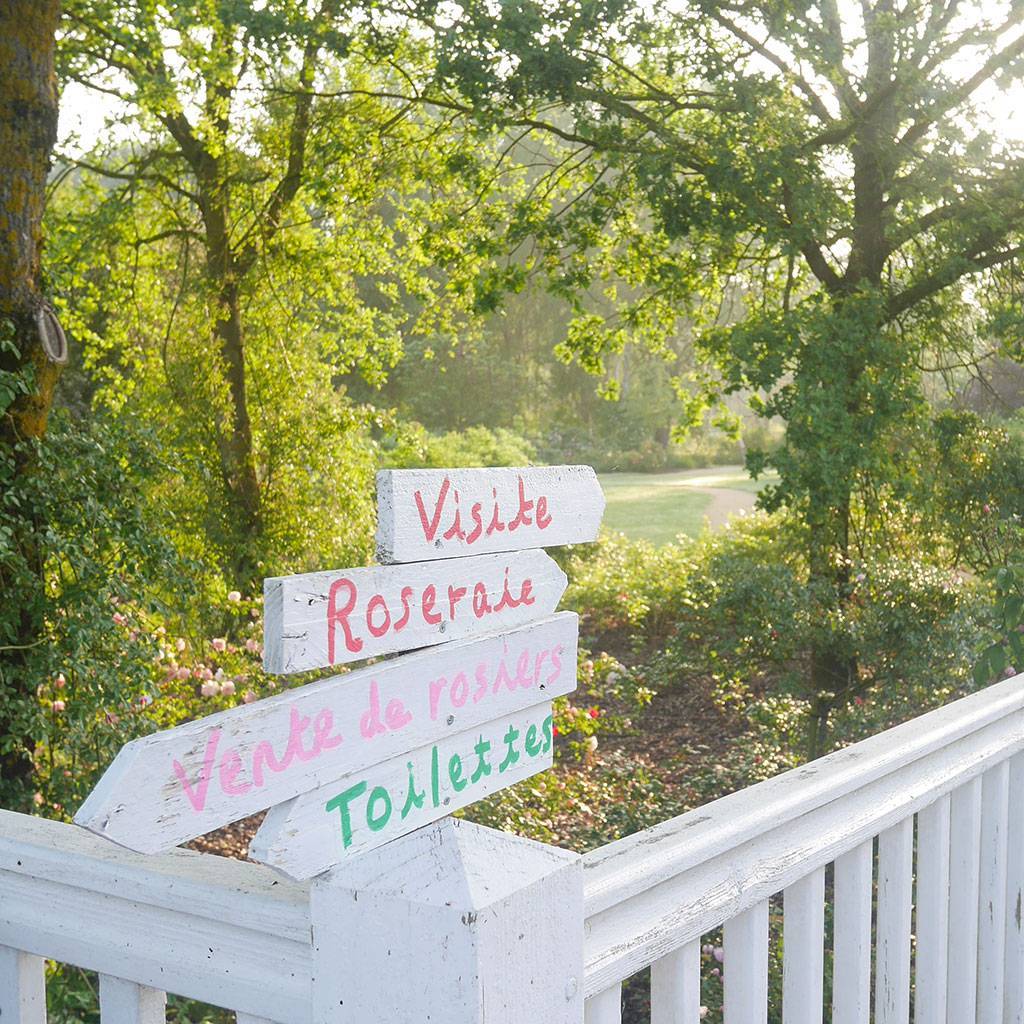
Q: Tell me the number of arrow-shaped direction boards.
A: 4